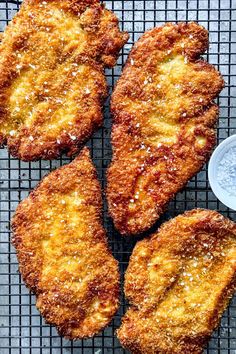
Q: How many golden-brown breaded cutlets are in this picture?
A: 4